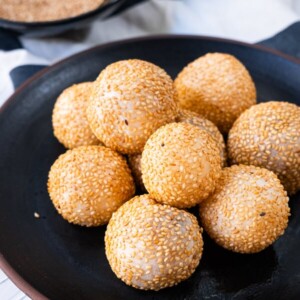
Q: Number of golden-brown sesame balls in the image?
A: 9